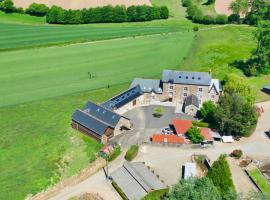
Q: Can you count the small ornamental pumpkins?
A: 0